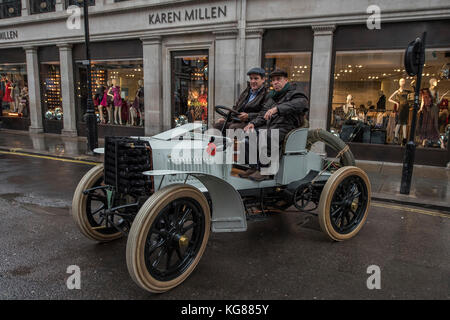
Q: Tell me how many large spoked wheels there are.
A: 3